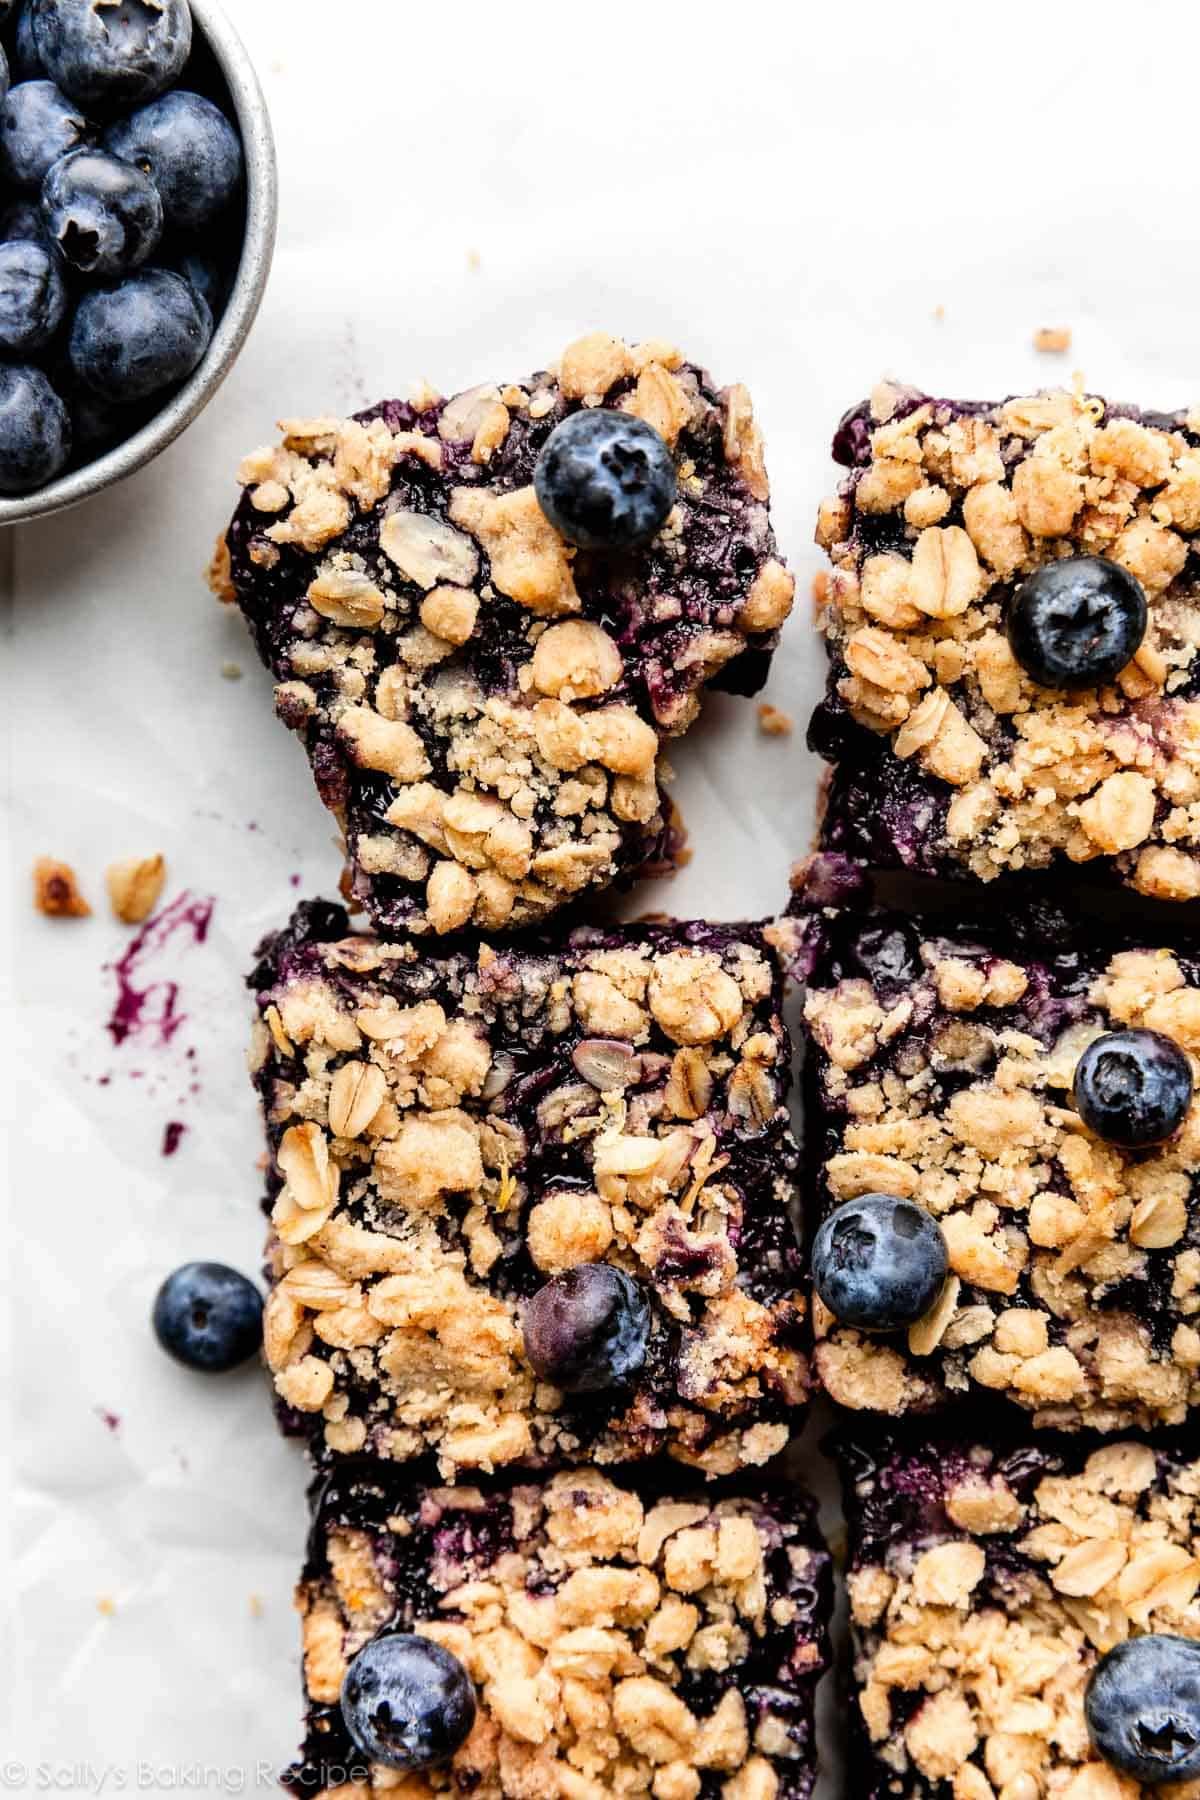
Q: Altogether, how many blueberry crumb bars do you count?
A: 6